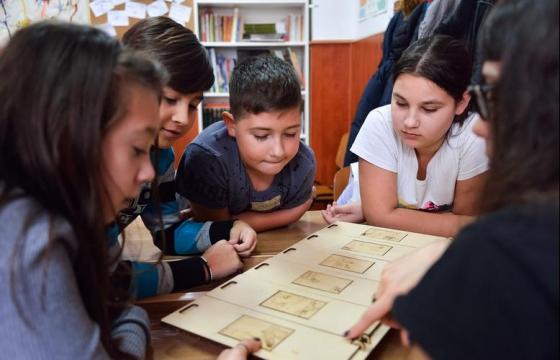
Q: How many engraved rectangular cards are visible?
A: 6